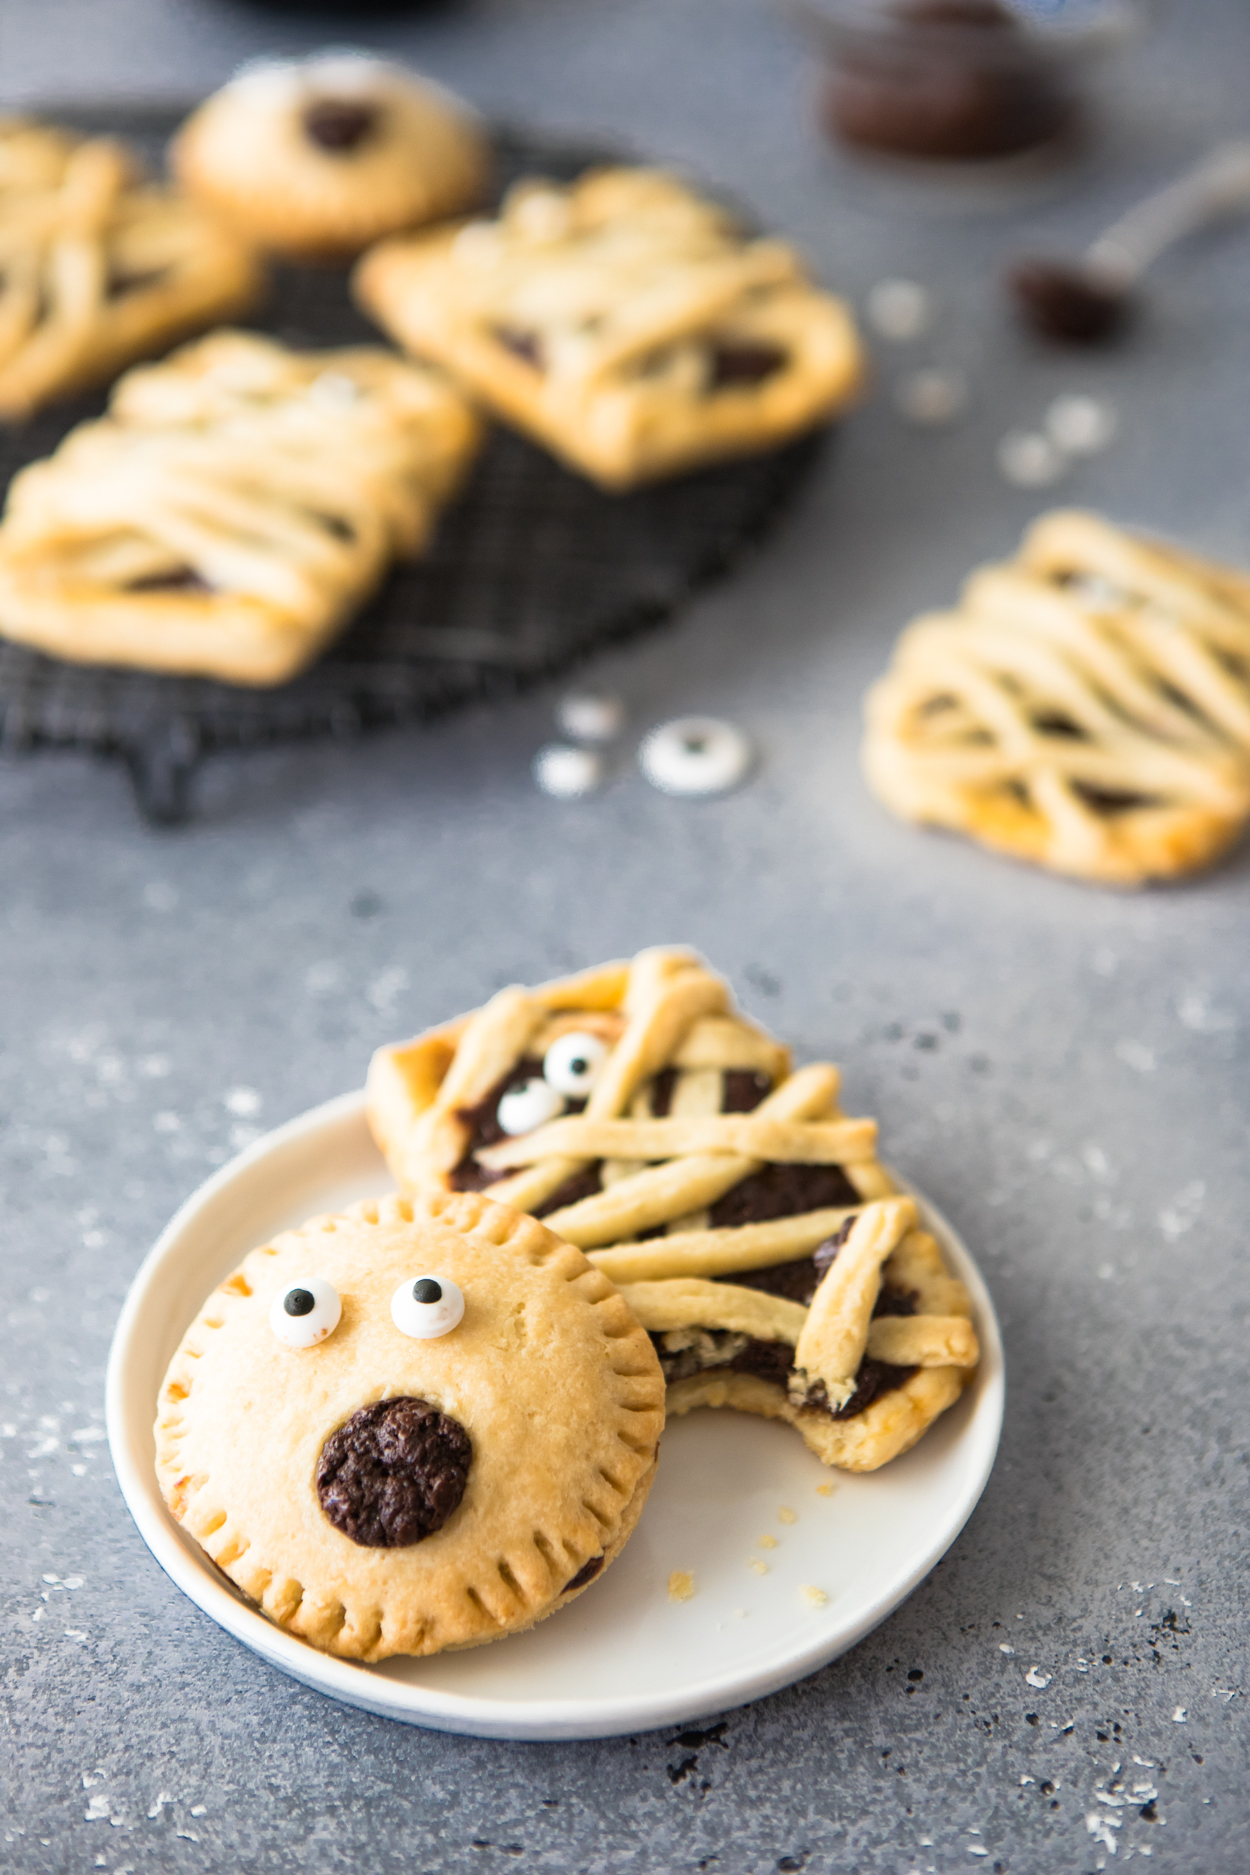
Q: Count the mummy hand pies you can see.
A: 5